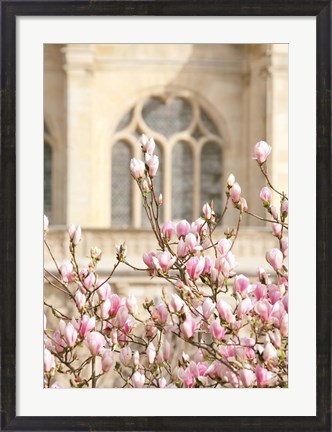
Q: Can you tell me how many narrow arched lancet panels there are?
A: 4